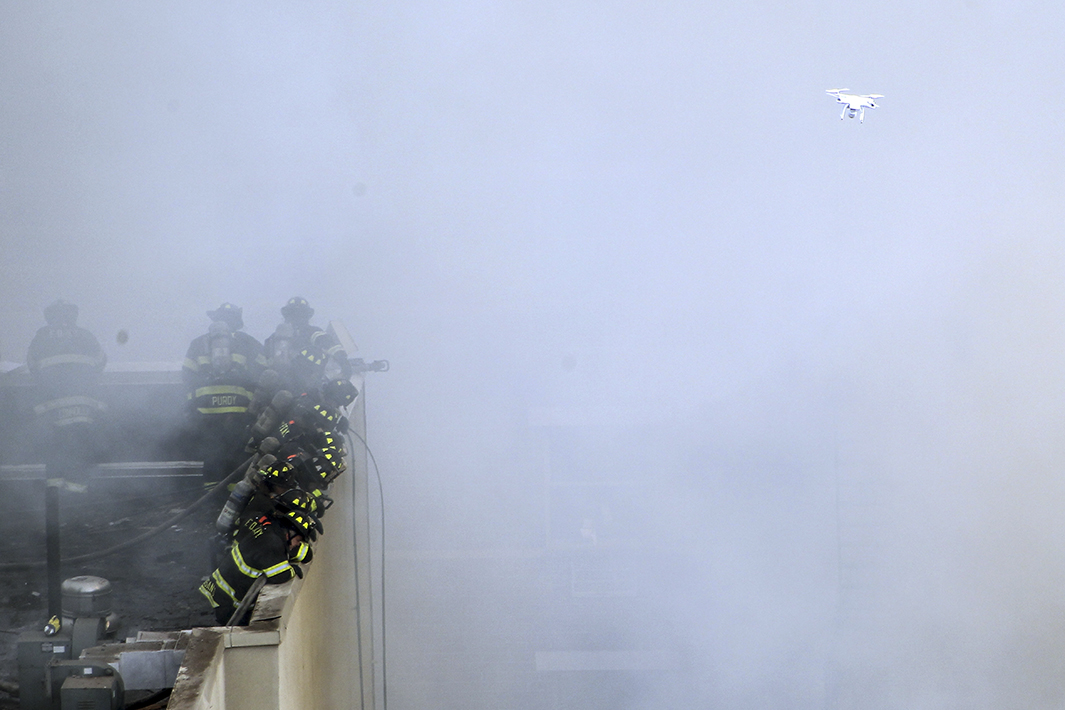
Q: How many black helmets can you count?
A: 12